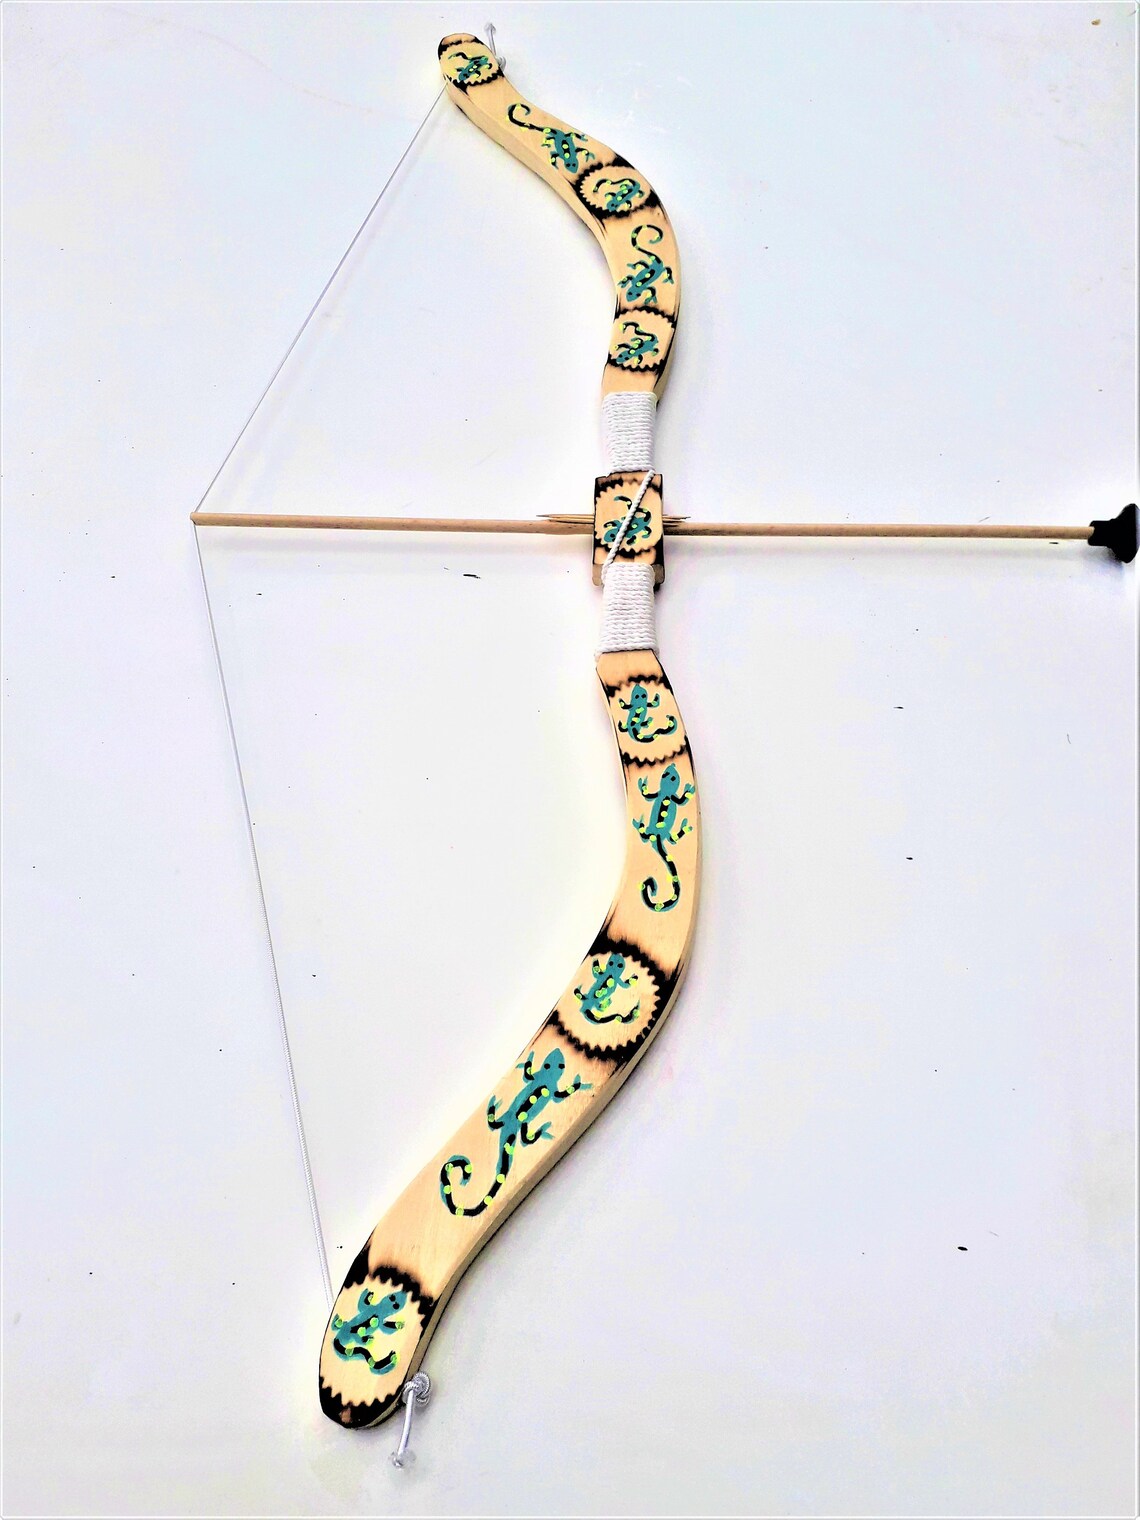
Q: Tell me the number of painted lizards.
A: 11